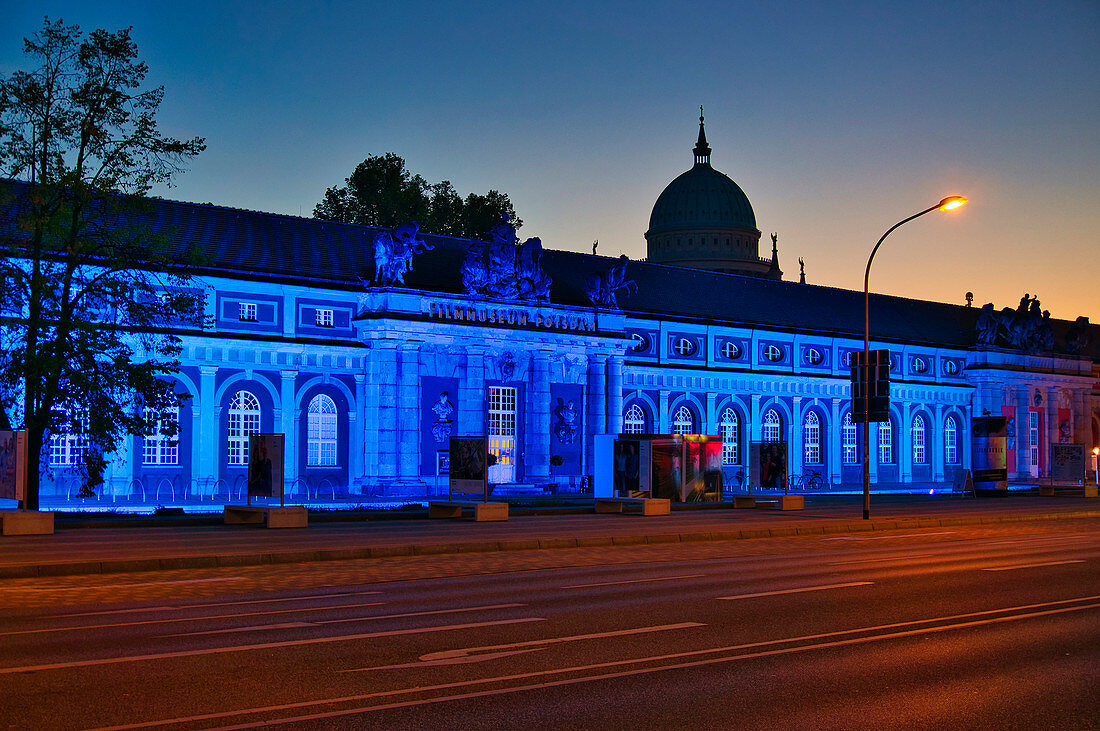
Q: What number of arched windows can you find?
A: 13